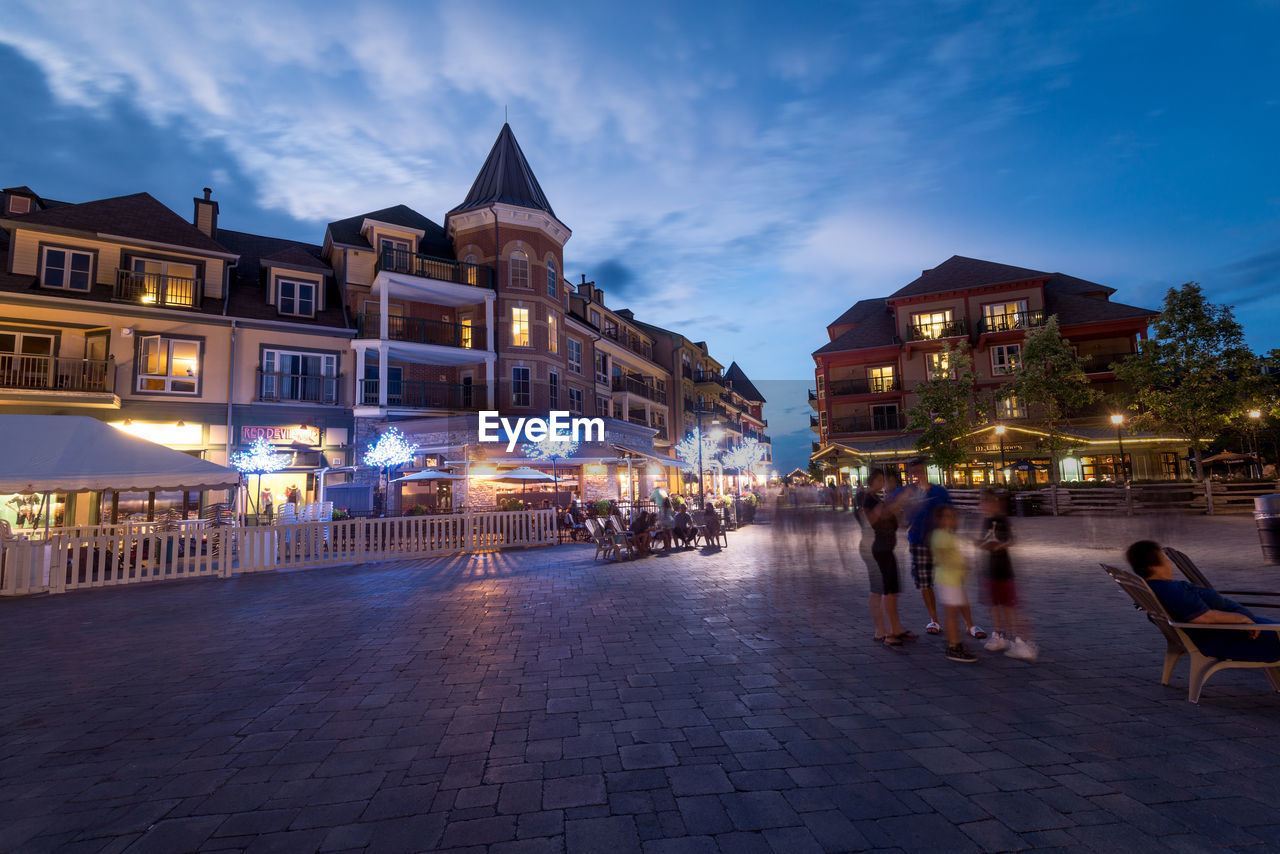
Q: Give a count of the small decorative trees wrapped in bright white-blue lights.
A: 5